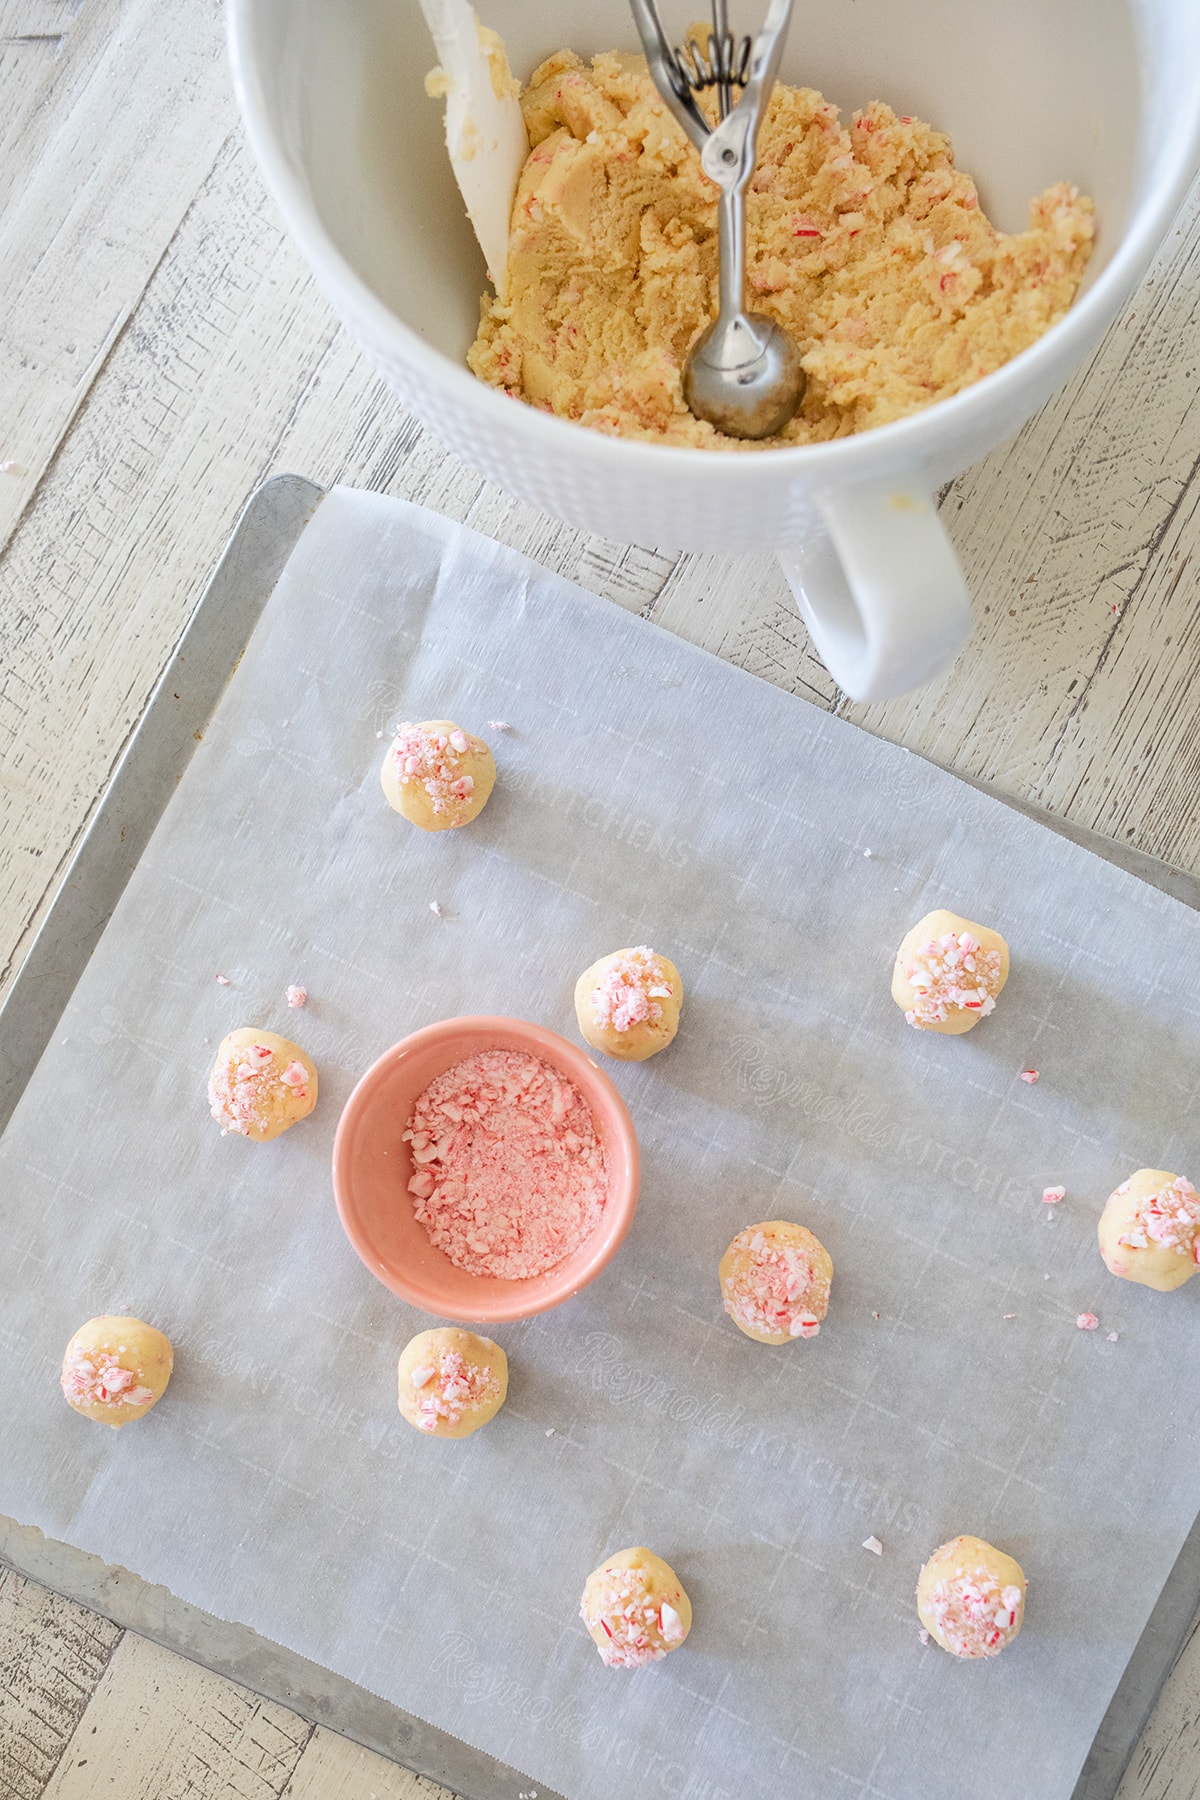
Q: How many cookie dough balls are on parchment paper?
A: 10